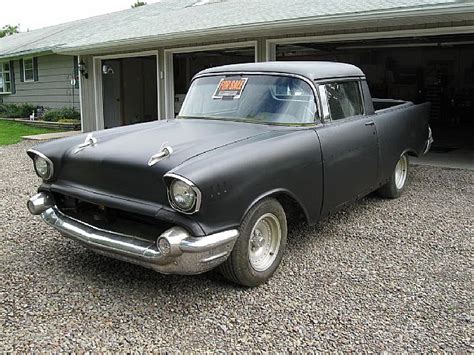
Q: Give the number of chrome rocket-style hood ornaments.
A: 2